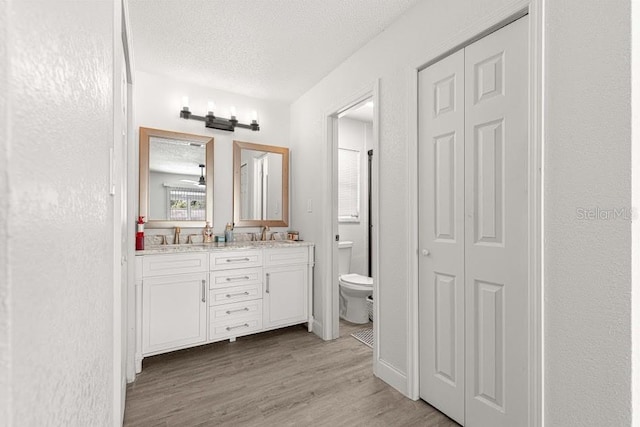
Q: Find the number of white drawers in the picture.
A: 5